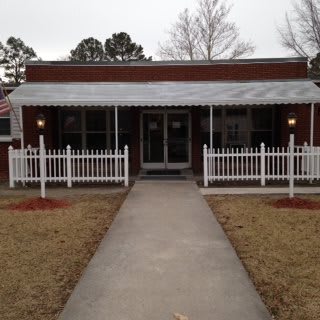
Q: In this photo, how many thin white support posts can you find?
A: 4